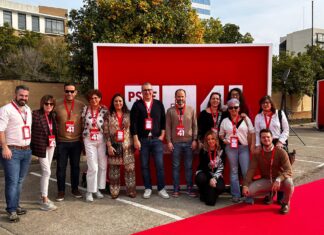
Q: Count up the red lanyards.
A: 12